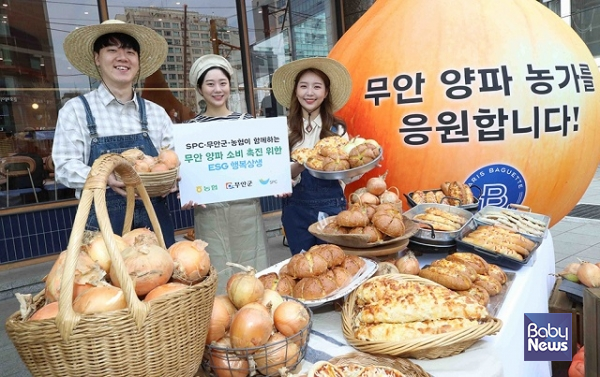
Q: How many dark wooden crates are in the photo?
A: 2